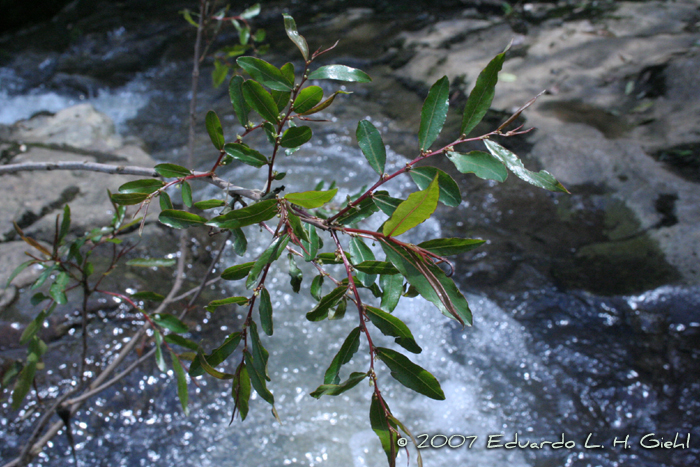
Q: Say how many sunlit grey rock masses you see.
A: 2